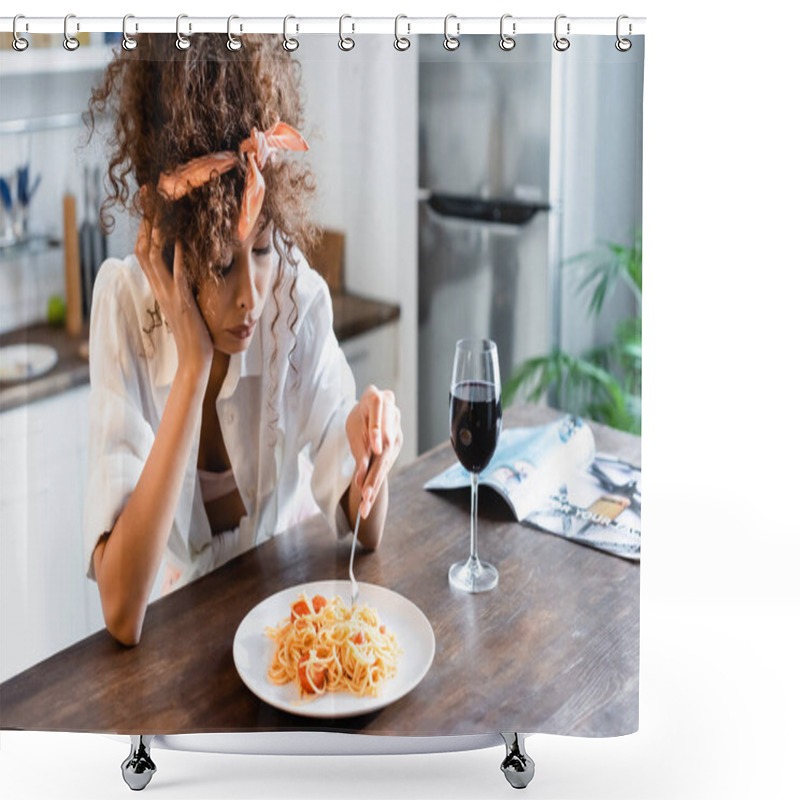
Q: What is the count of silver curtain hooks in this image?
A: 12